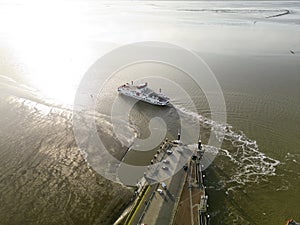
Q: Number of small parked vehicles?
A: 5